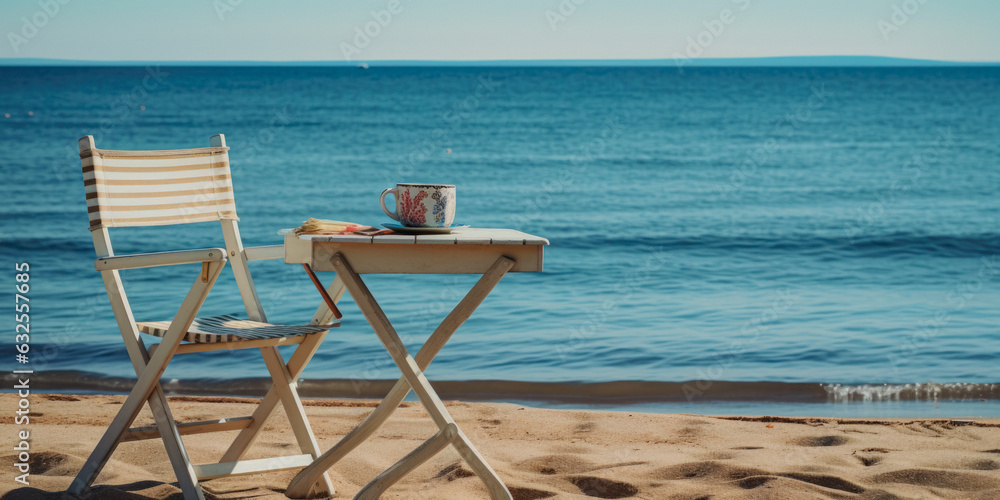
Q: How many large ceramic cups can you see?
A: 1